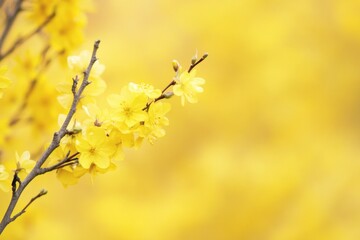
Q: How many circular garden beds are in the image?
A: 0